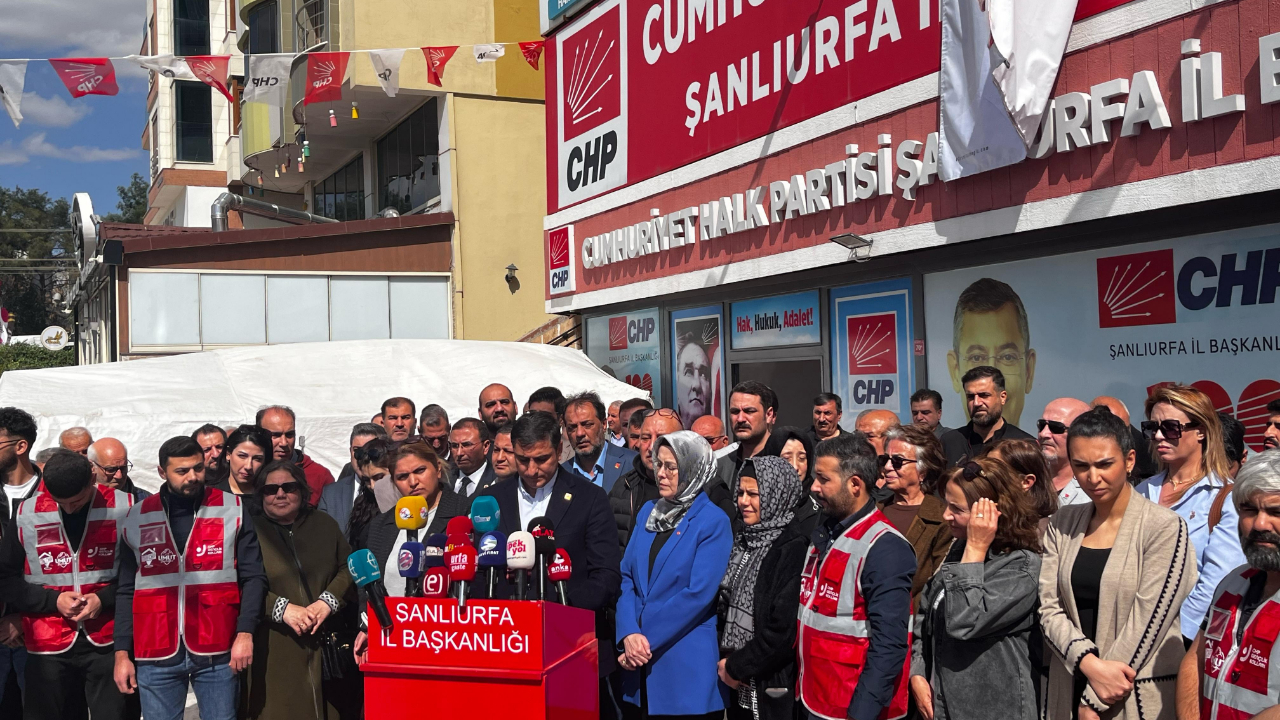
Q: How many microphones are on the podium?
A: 13